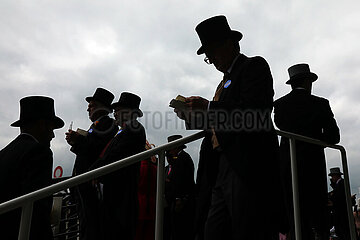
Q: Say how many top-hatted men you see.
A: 7